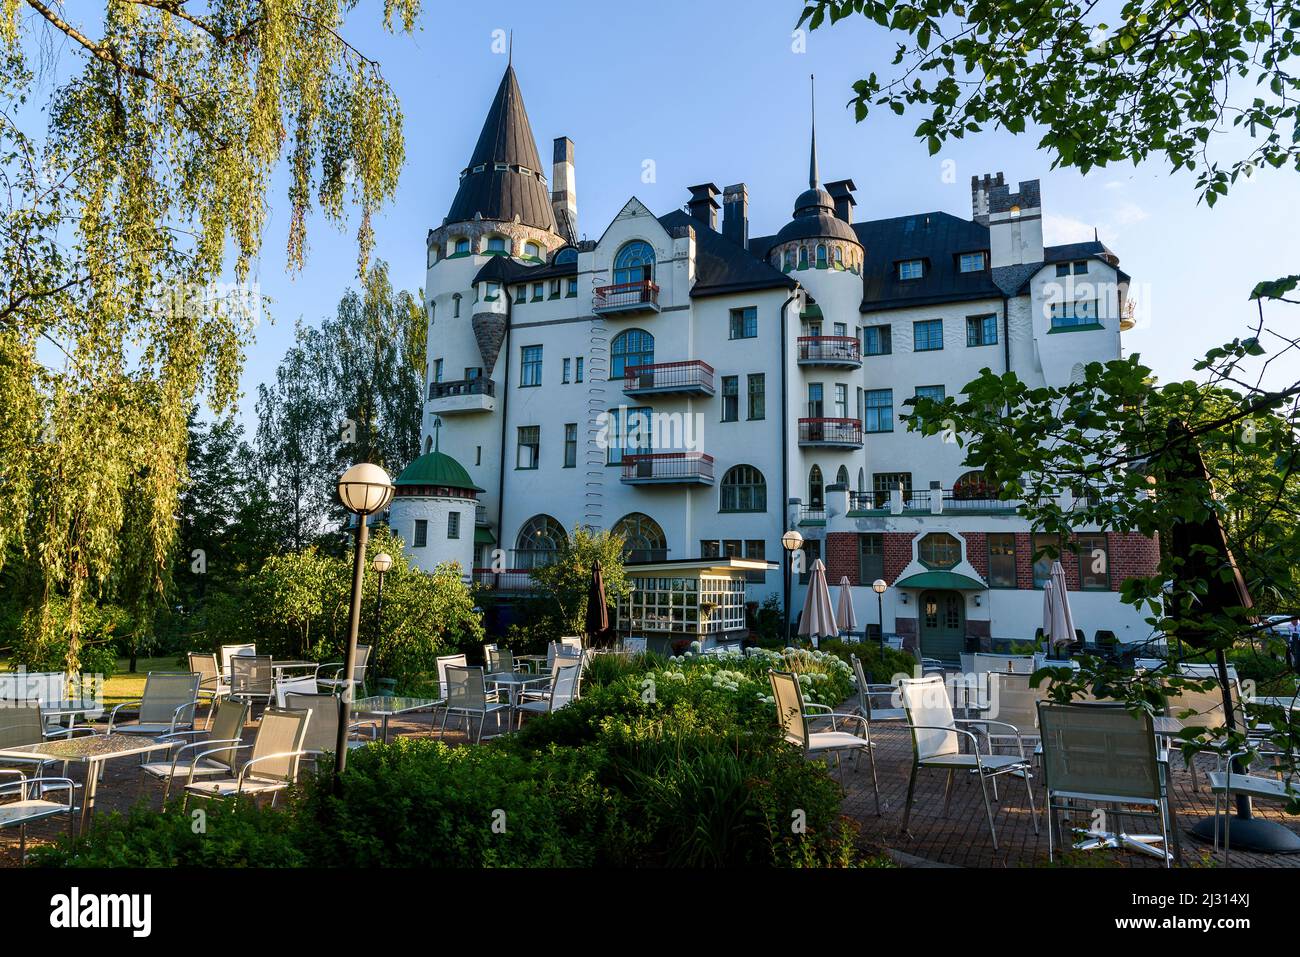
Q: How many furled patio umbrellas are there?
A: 6